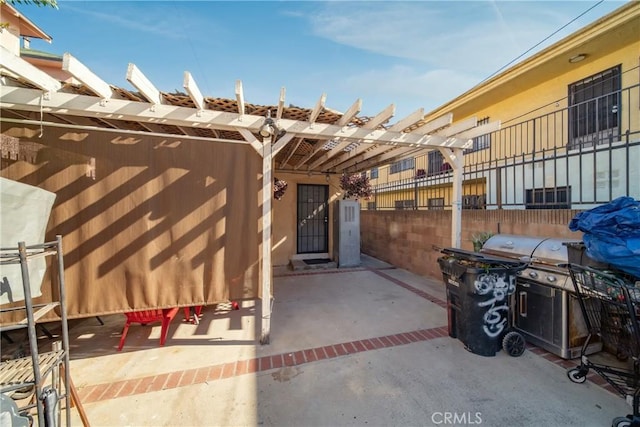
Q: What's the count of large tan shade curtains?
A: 1